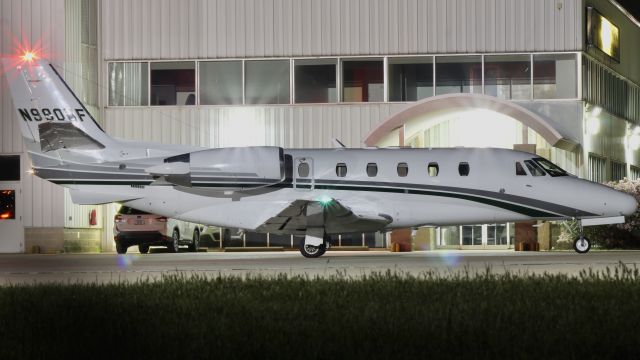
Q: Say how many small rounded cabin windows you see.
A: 6